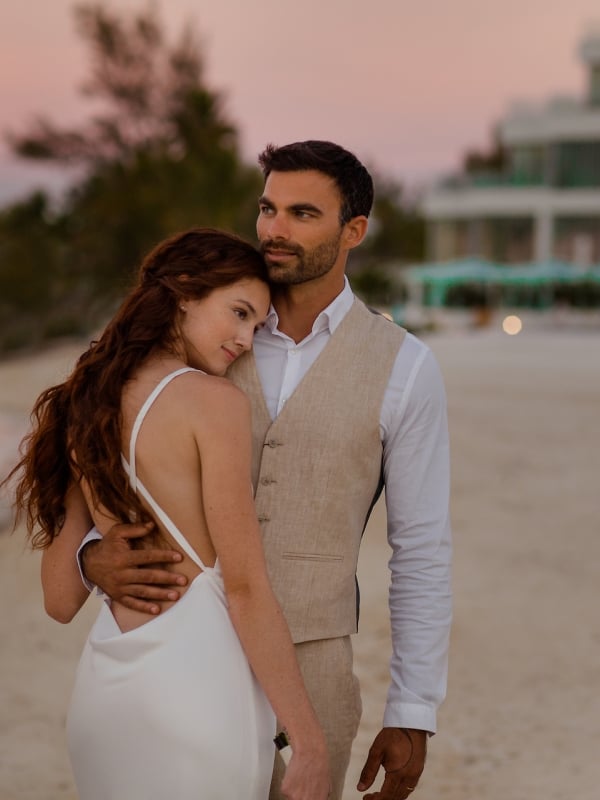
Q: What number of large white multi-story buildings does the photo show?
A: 1